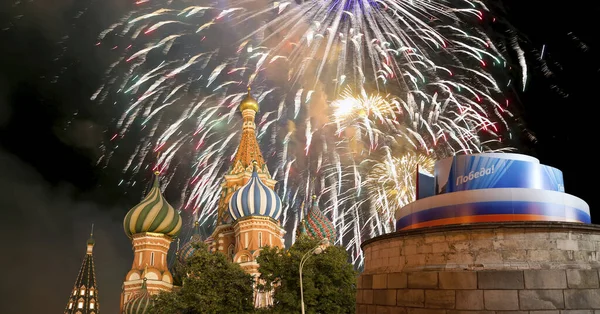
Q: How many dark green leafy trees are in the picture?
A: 2